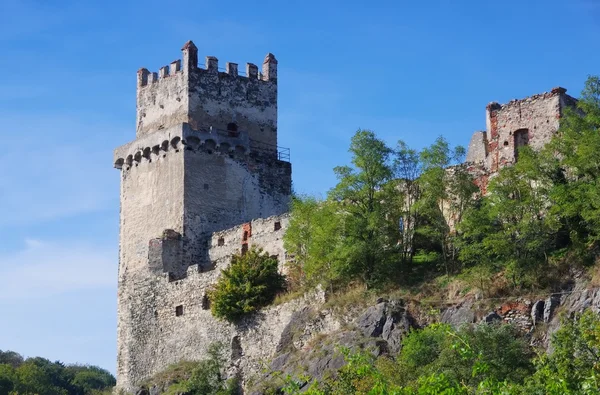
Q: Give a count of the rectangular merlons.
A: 6